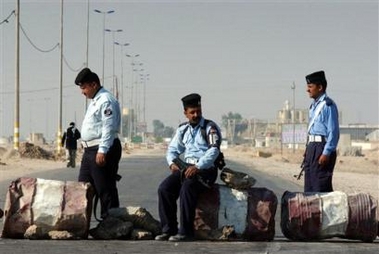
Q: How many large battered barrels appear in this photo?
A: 3